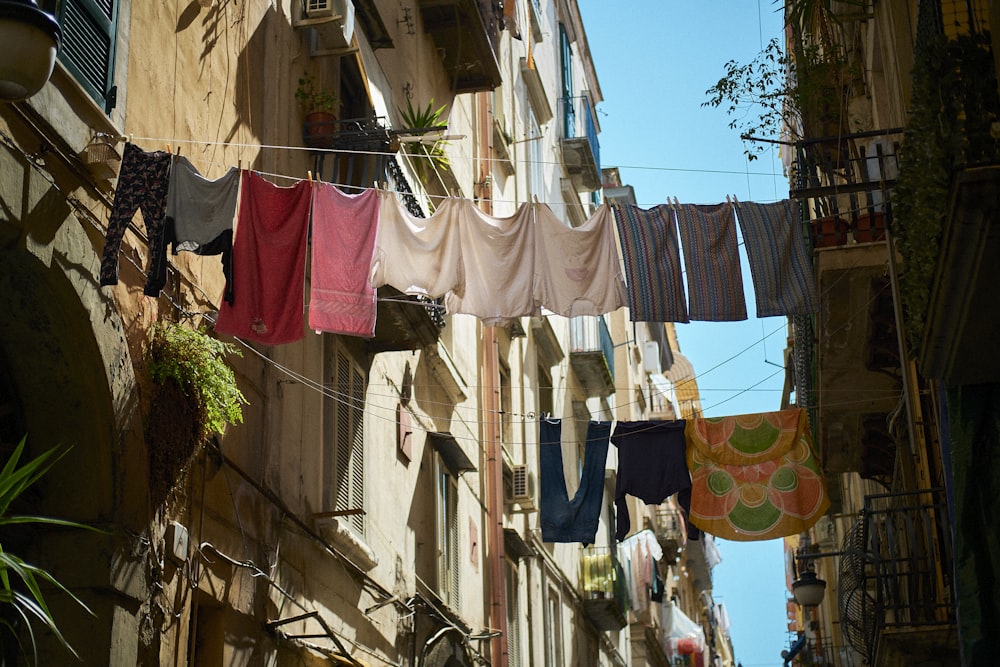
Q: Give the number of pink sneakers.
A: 0